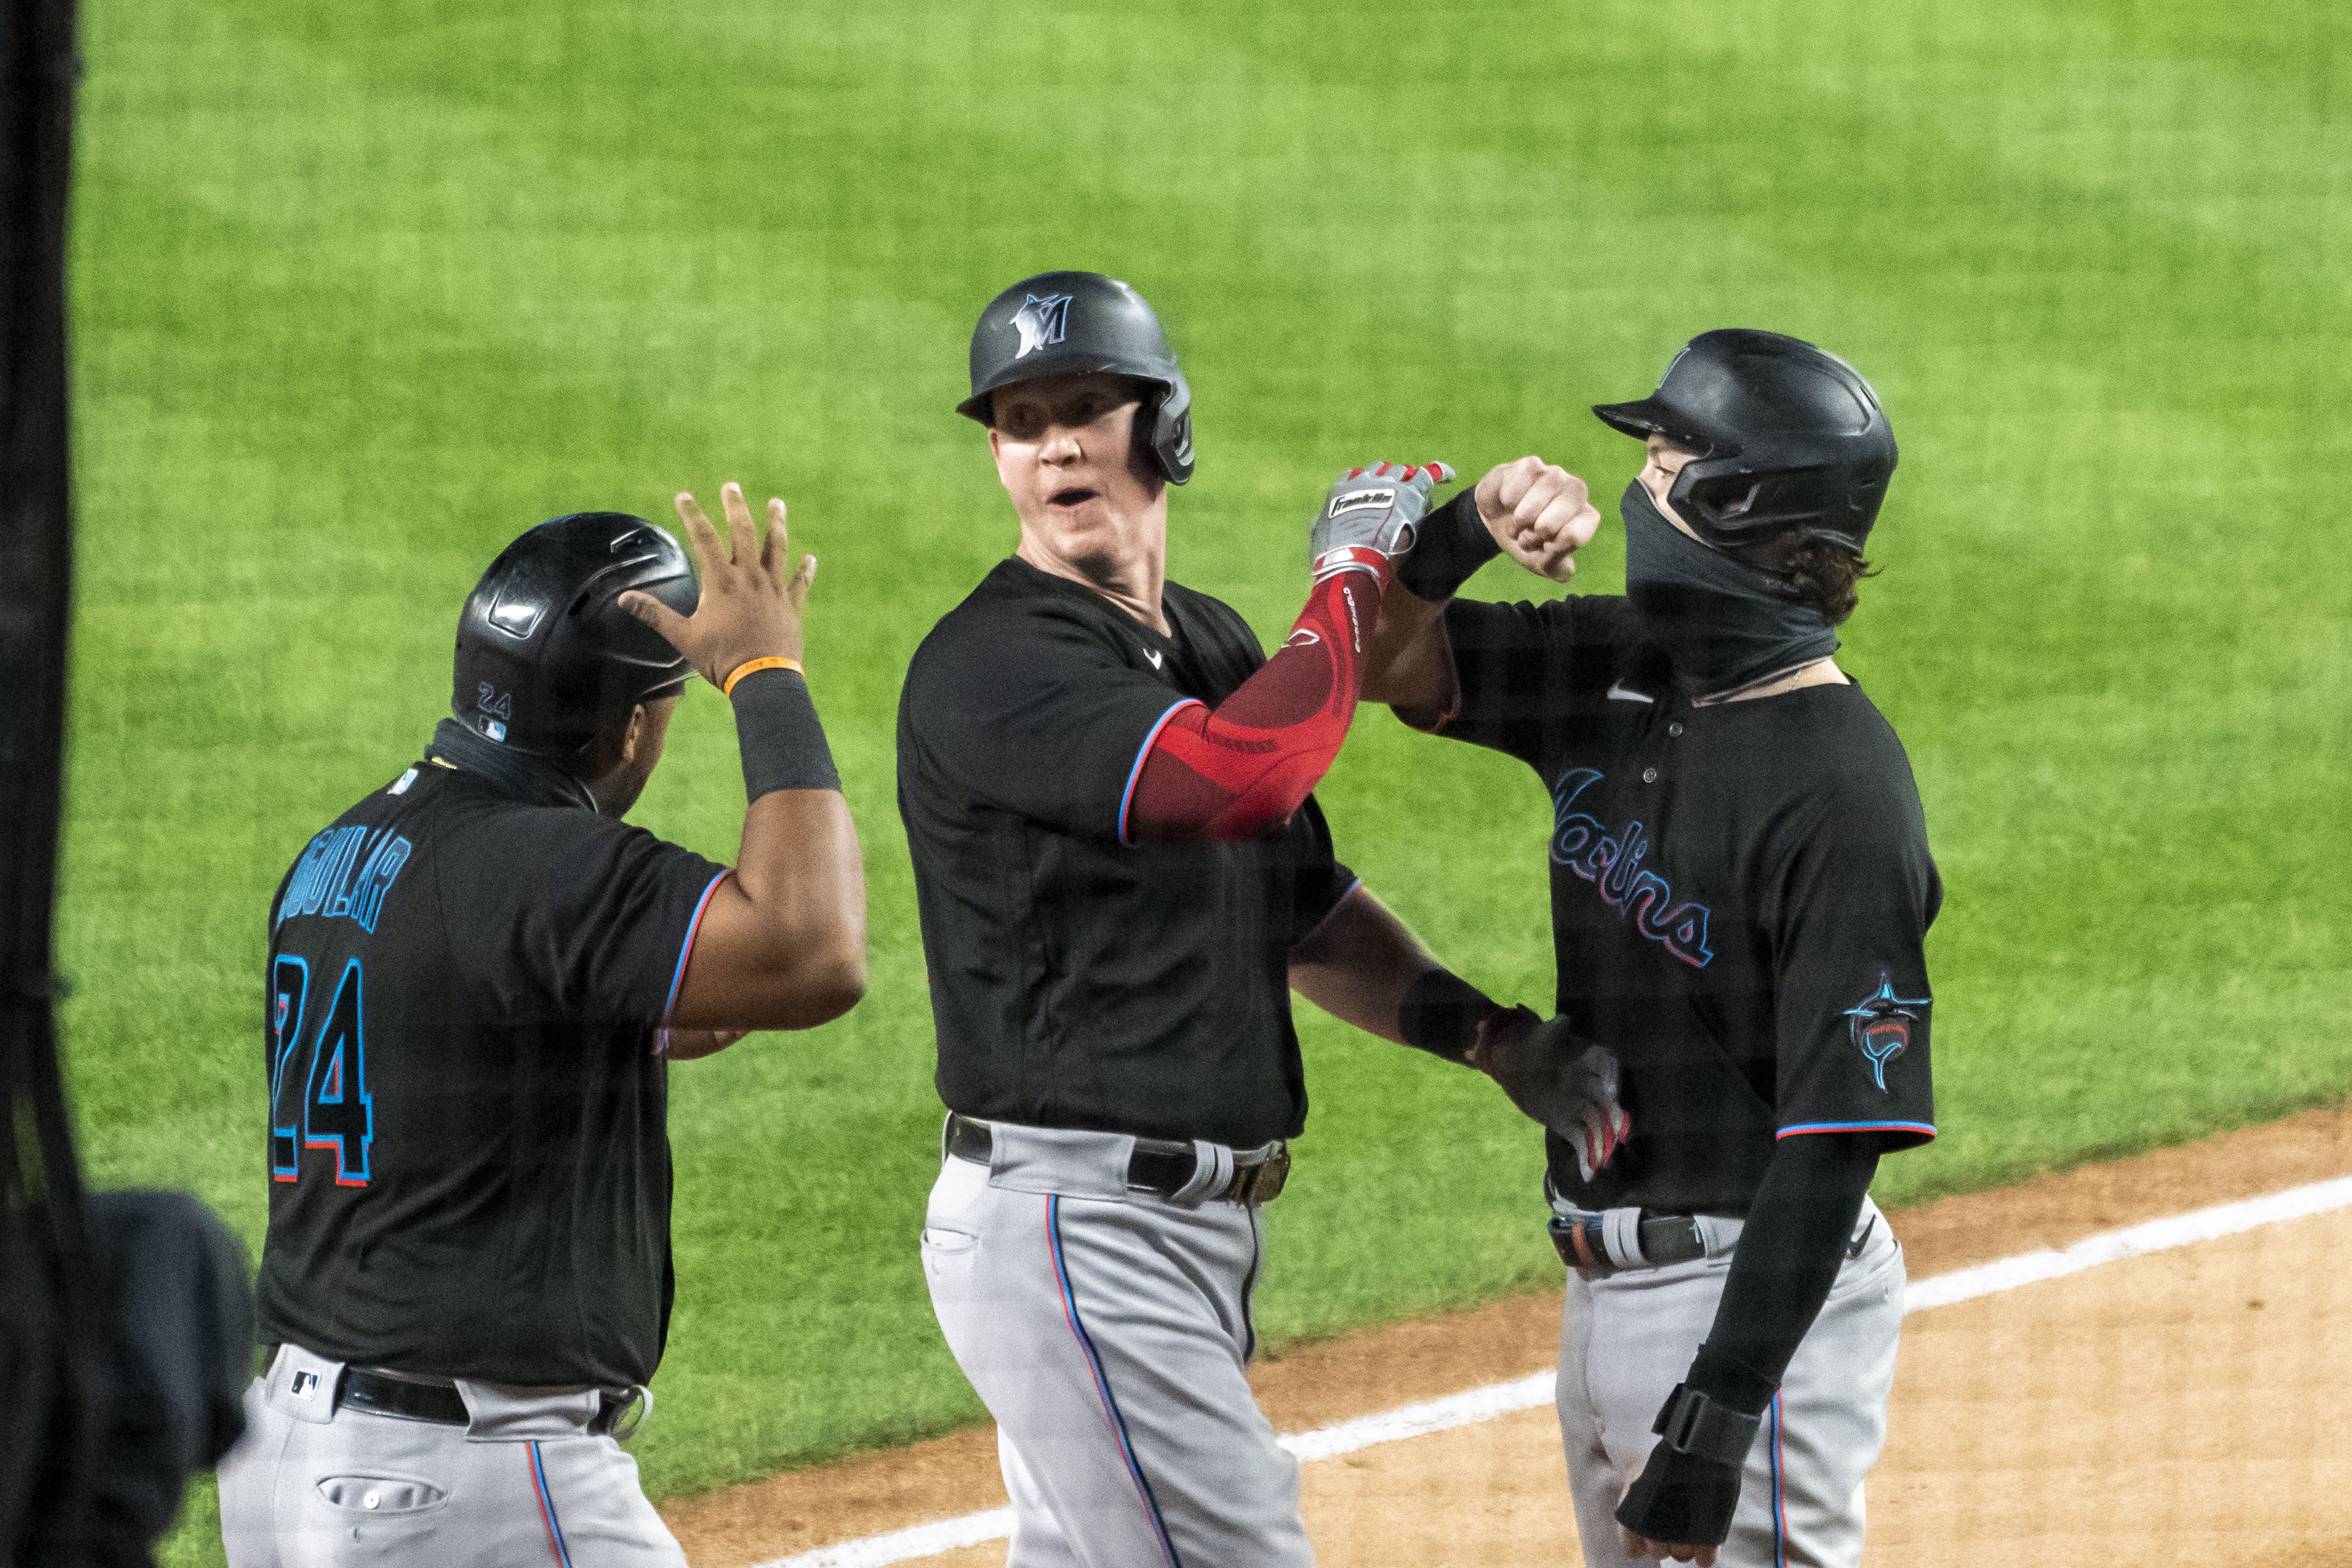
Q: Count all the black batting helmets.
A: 3